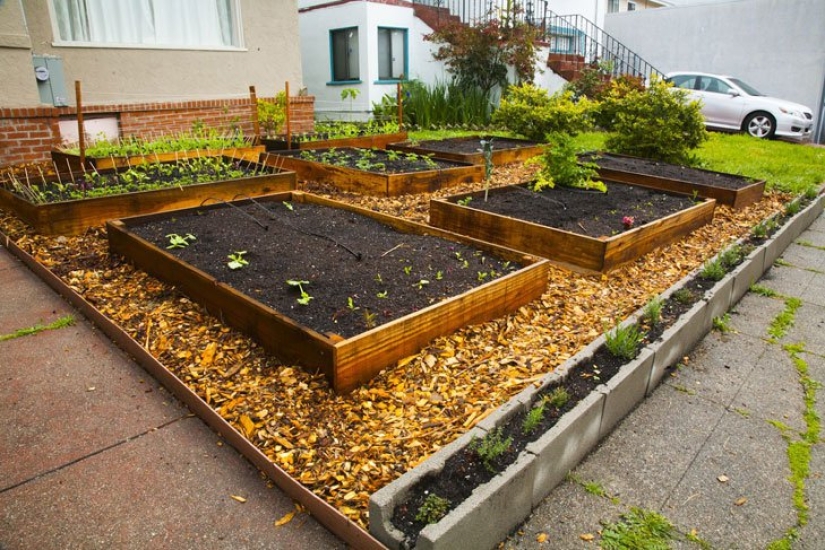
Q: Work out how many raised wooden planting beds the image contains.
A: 8